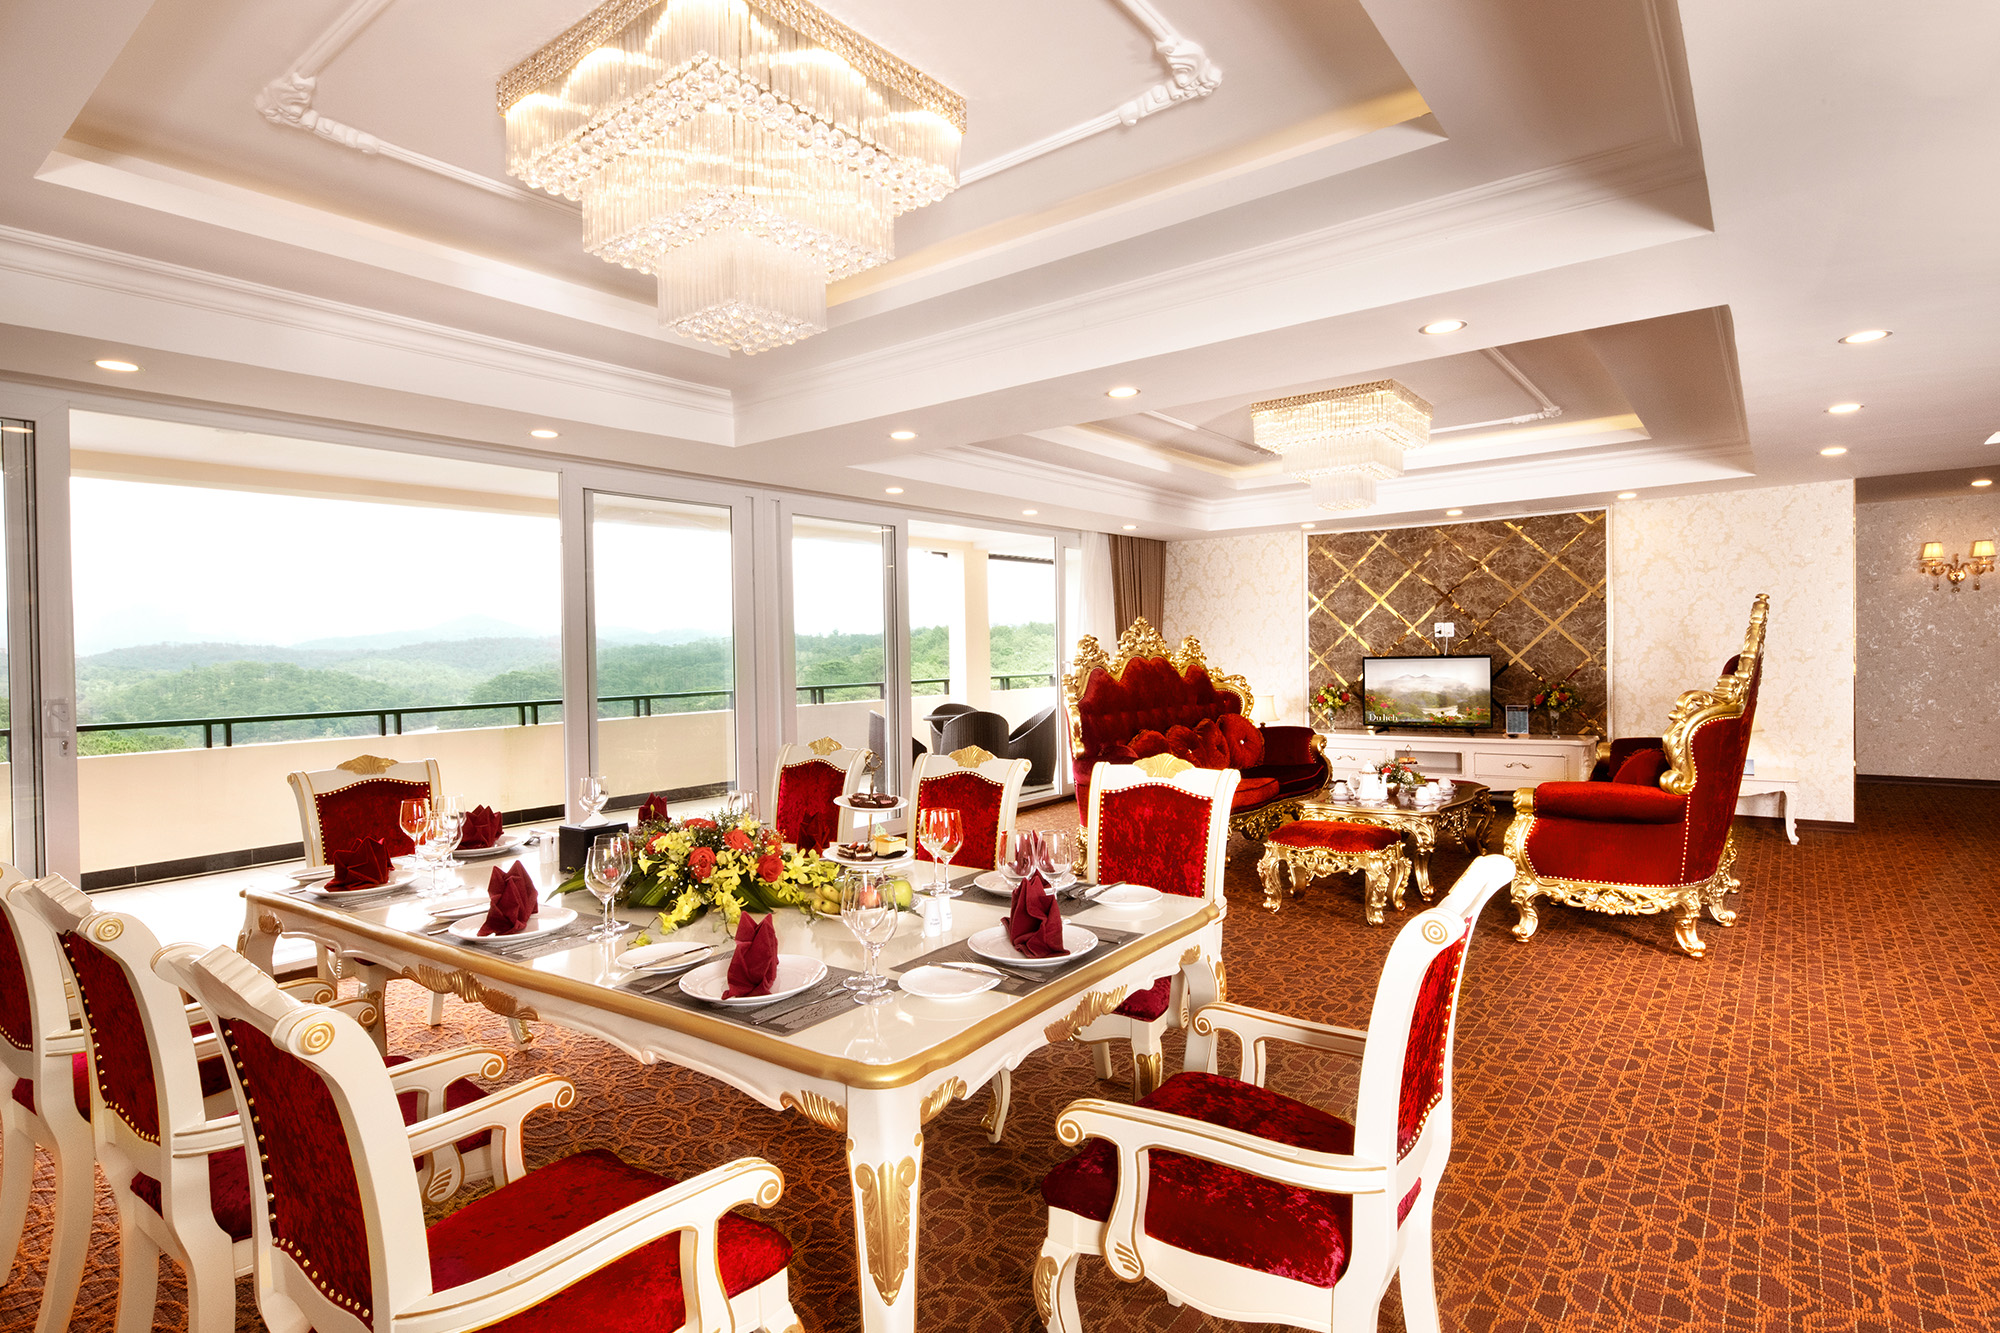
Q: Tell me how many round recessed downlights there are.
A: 15